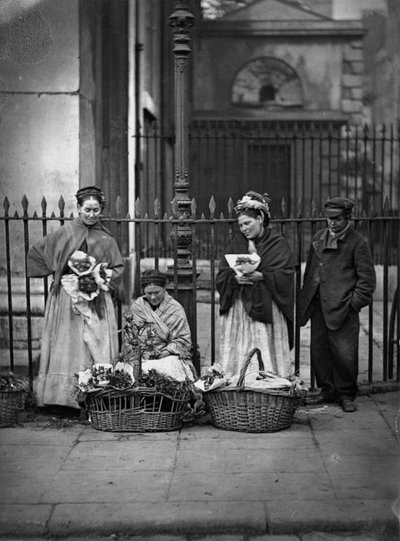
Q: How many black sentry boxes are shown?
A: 0